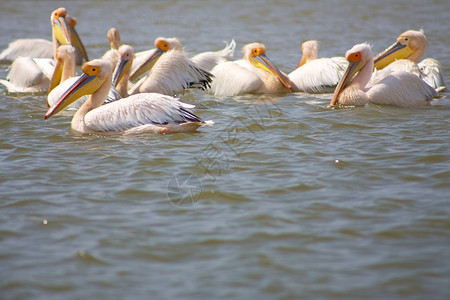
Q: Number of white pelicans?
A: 11